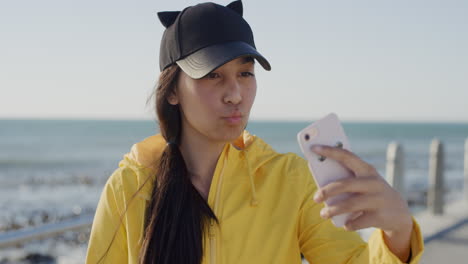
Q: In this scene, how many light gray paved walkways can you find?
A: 1